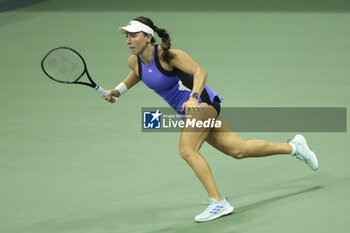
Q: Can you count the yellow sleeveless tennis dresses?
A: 0